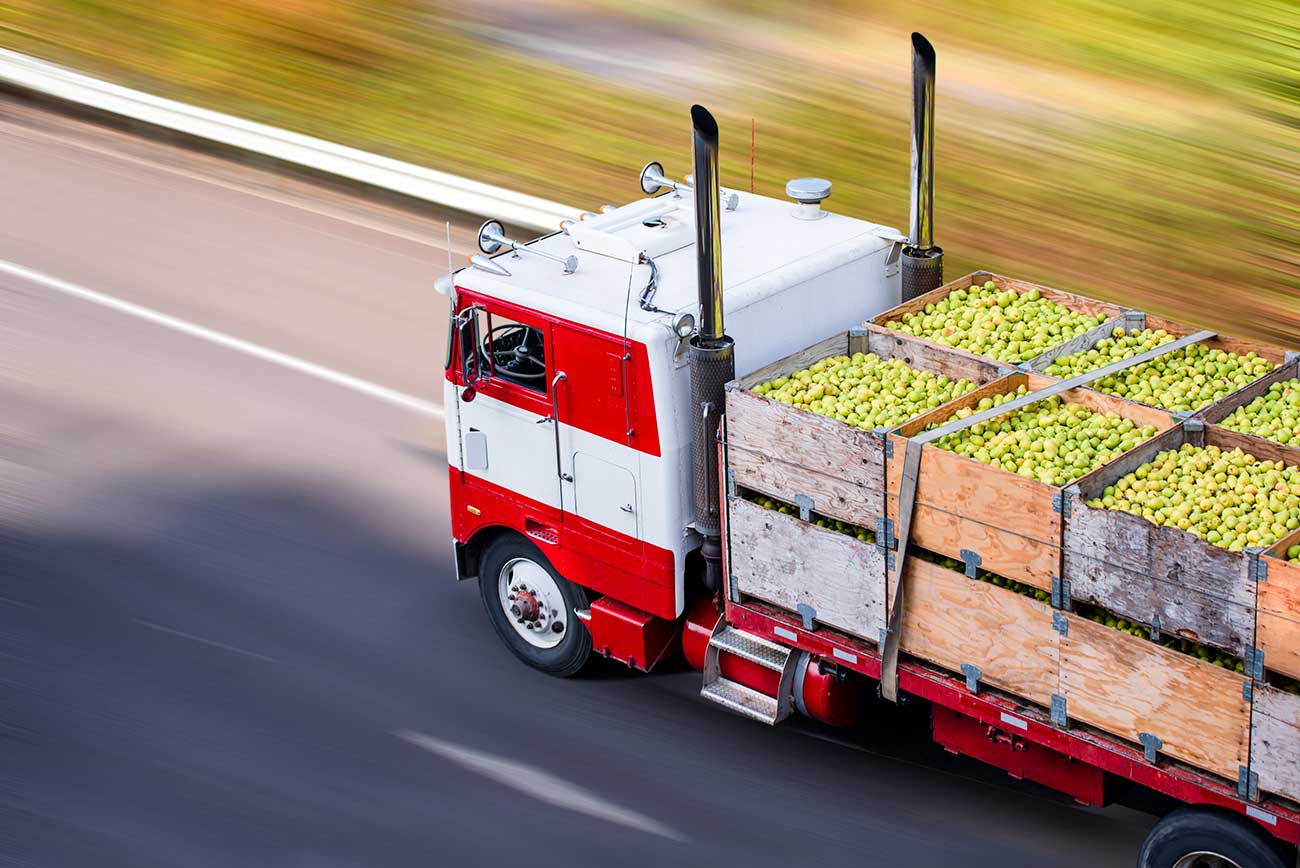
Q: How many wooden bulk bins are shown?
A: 11